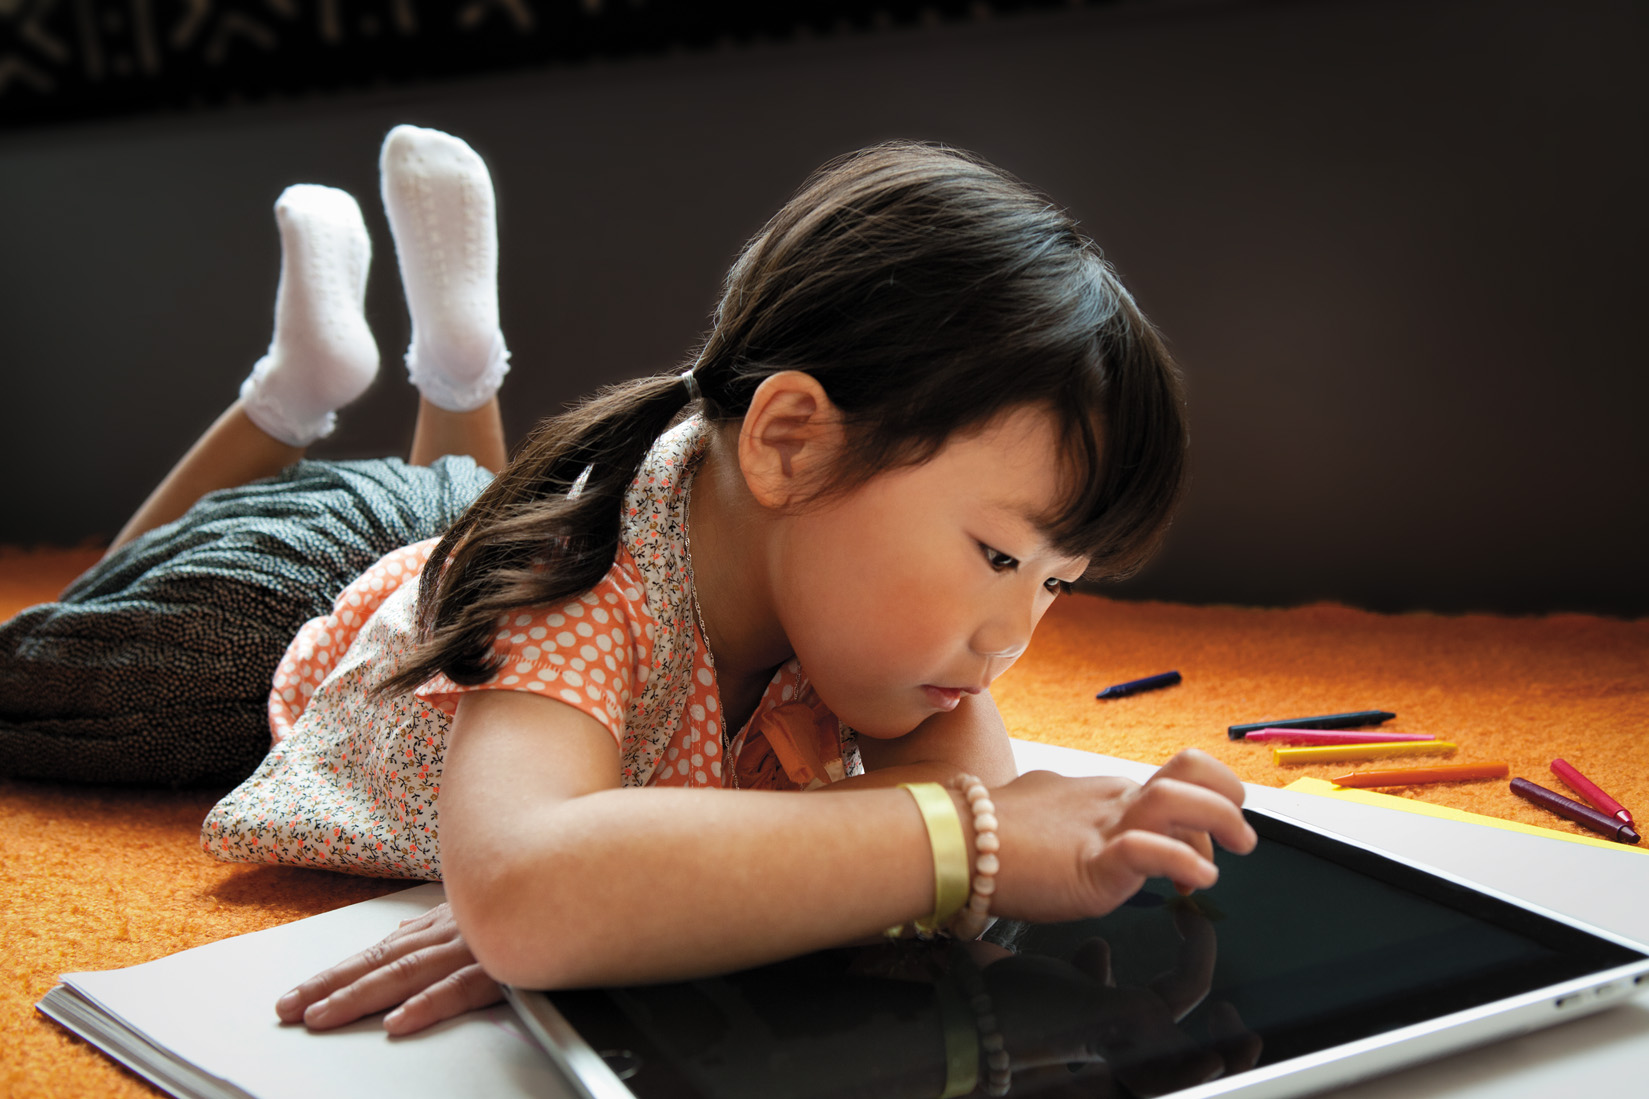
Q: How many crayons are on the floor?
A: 7